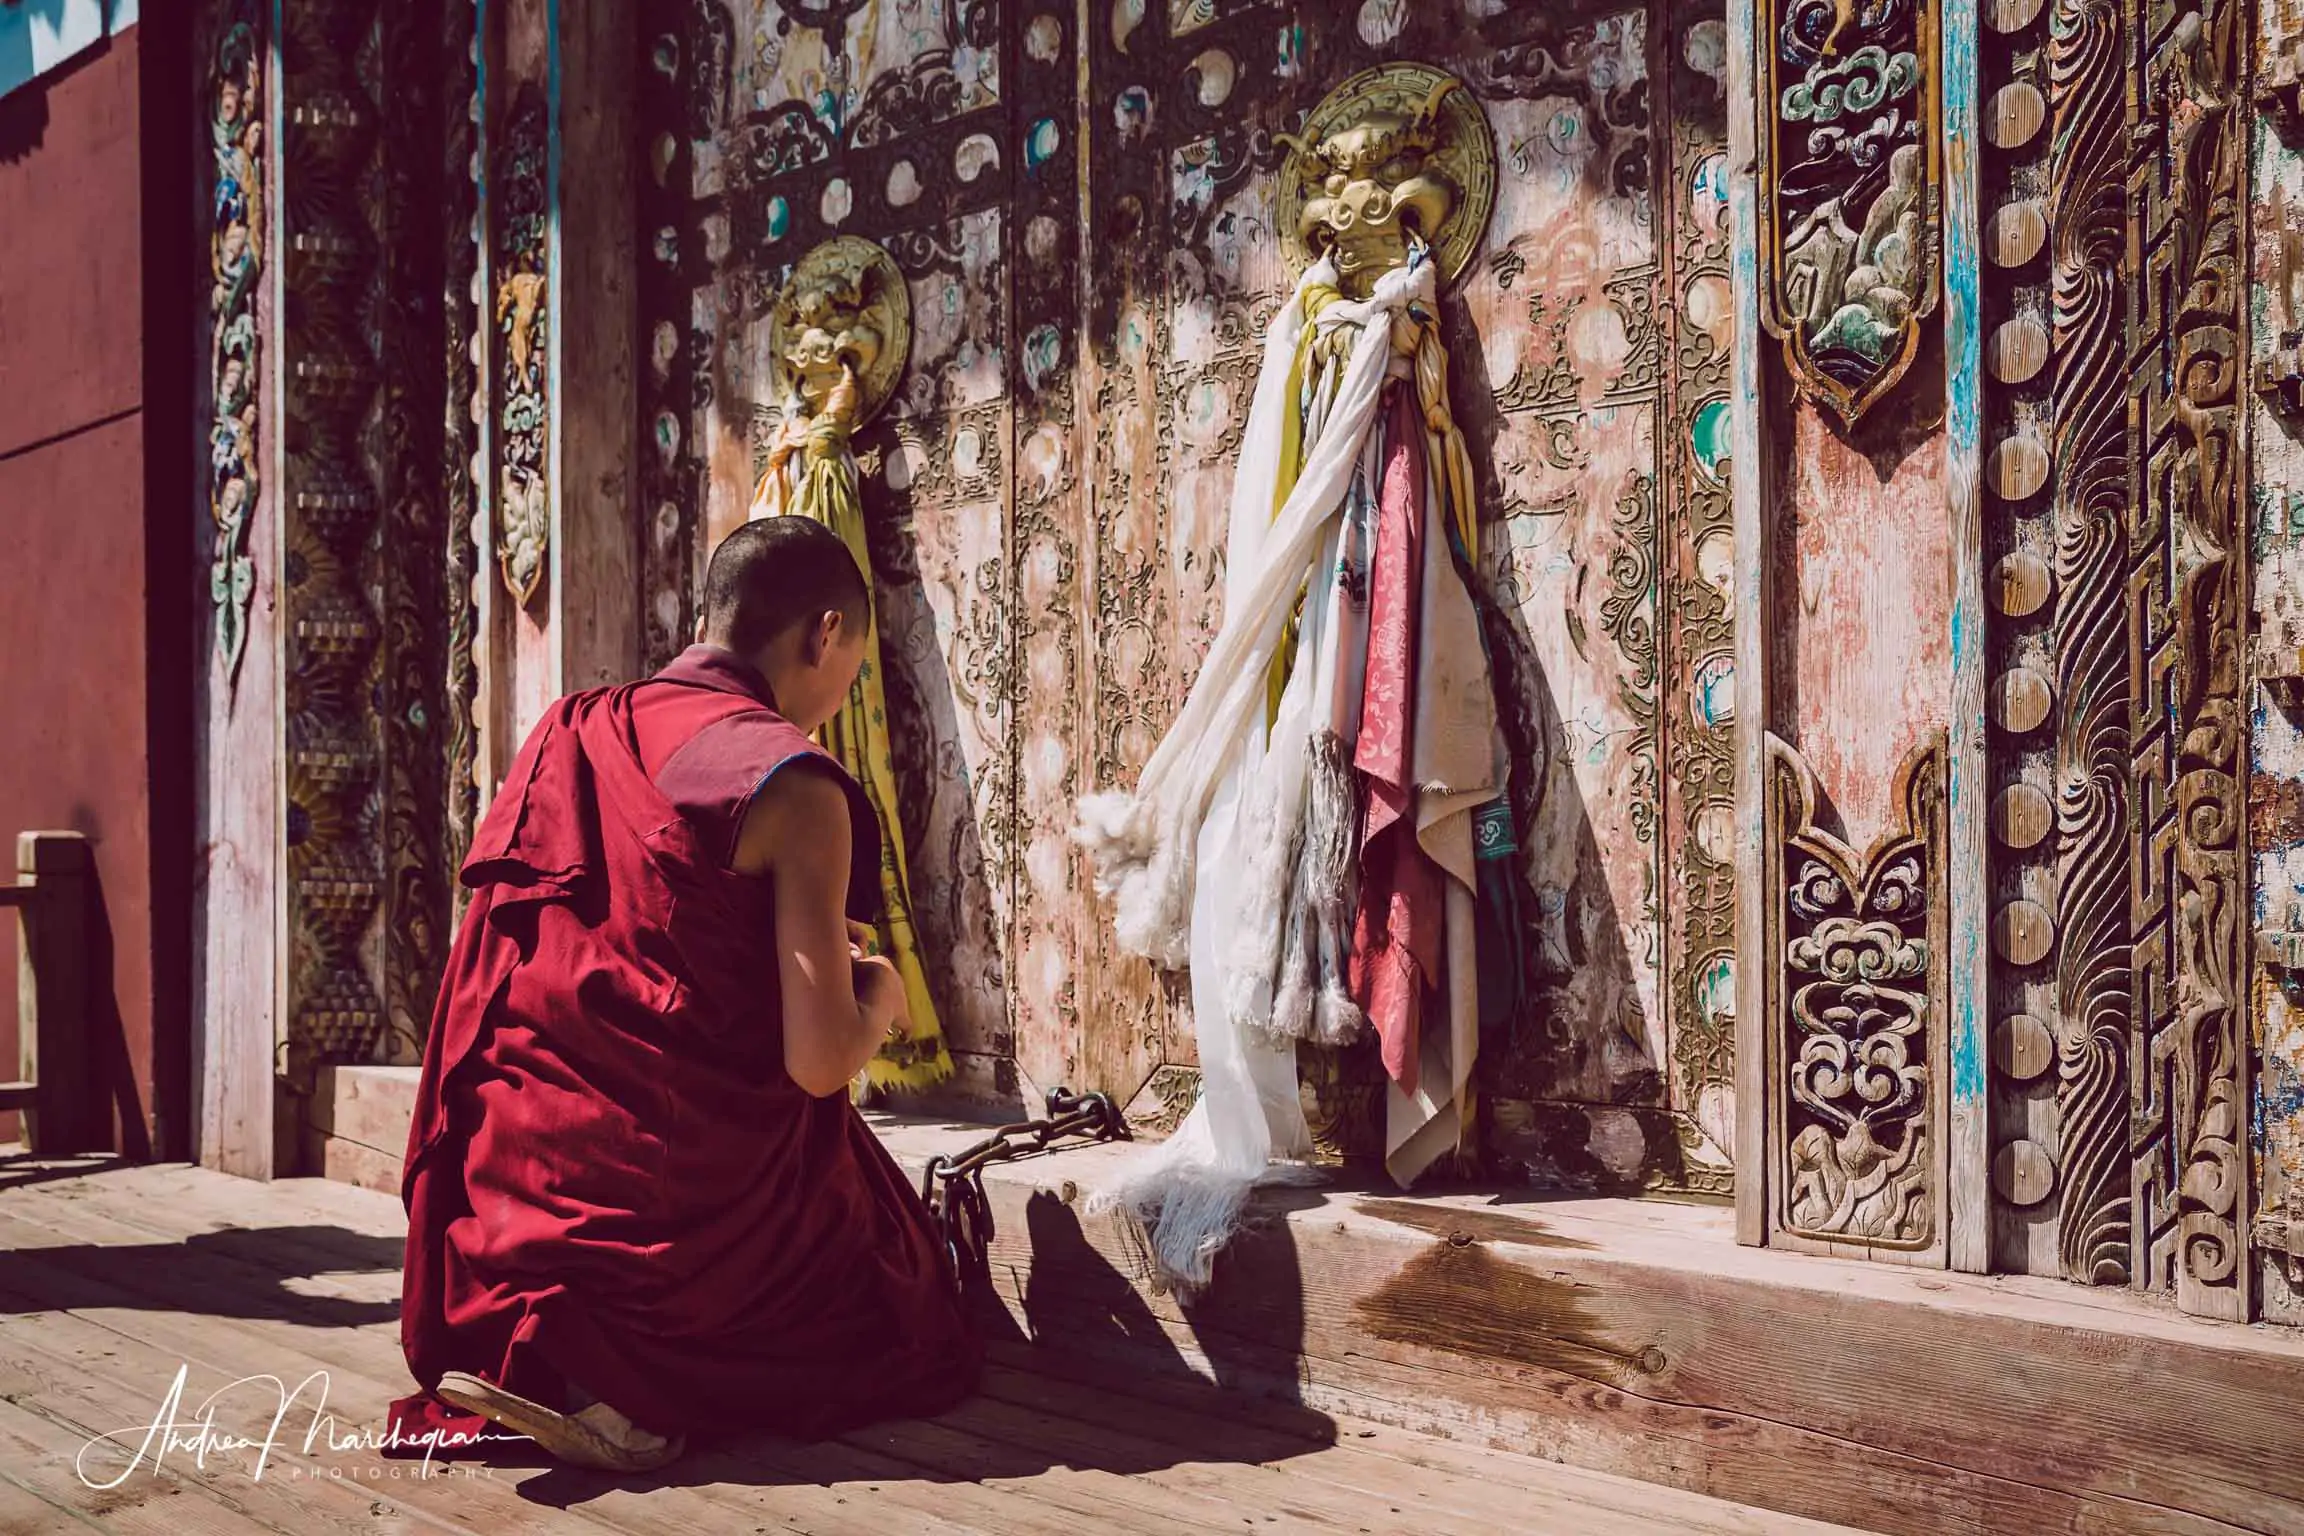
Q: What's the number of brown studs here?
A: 11